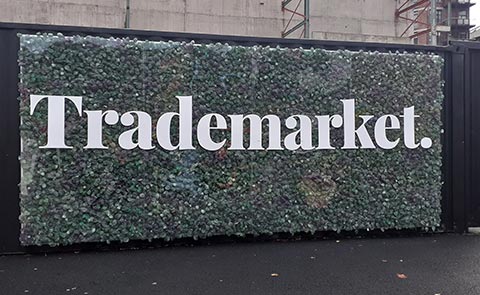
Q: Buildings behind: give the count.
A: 2